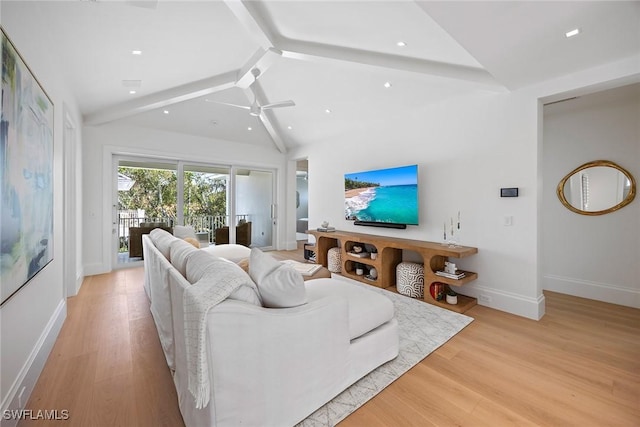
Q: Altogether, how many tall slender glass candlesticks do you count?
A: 3